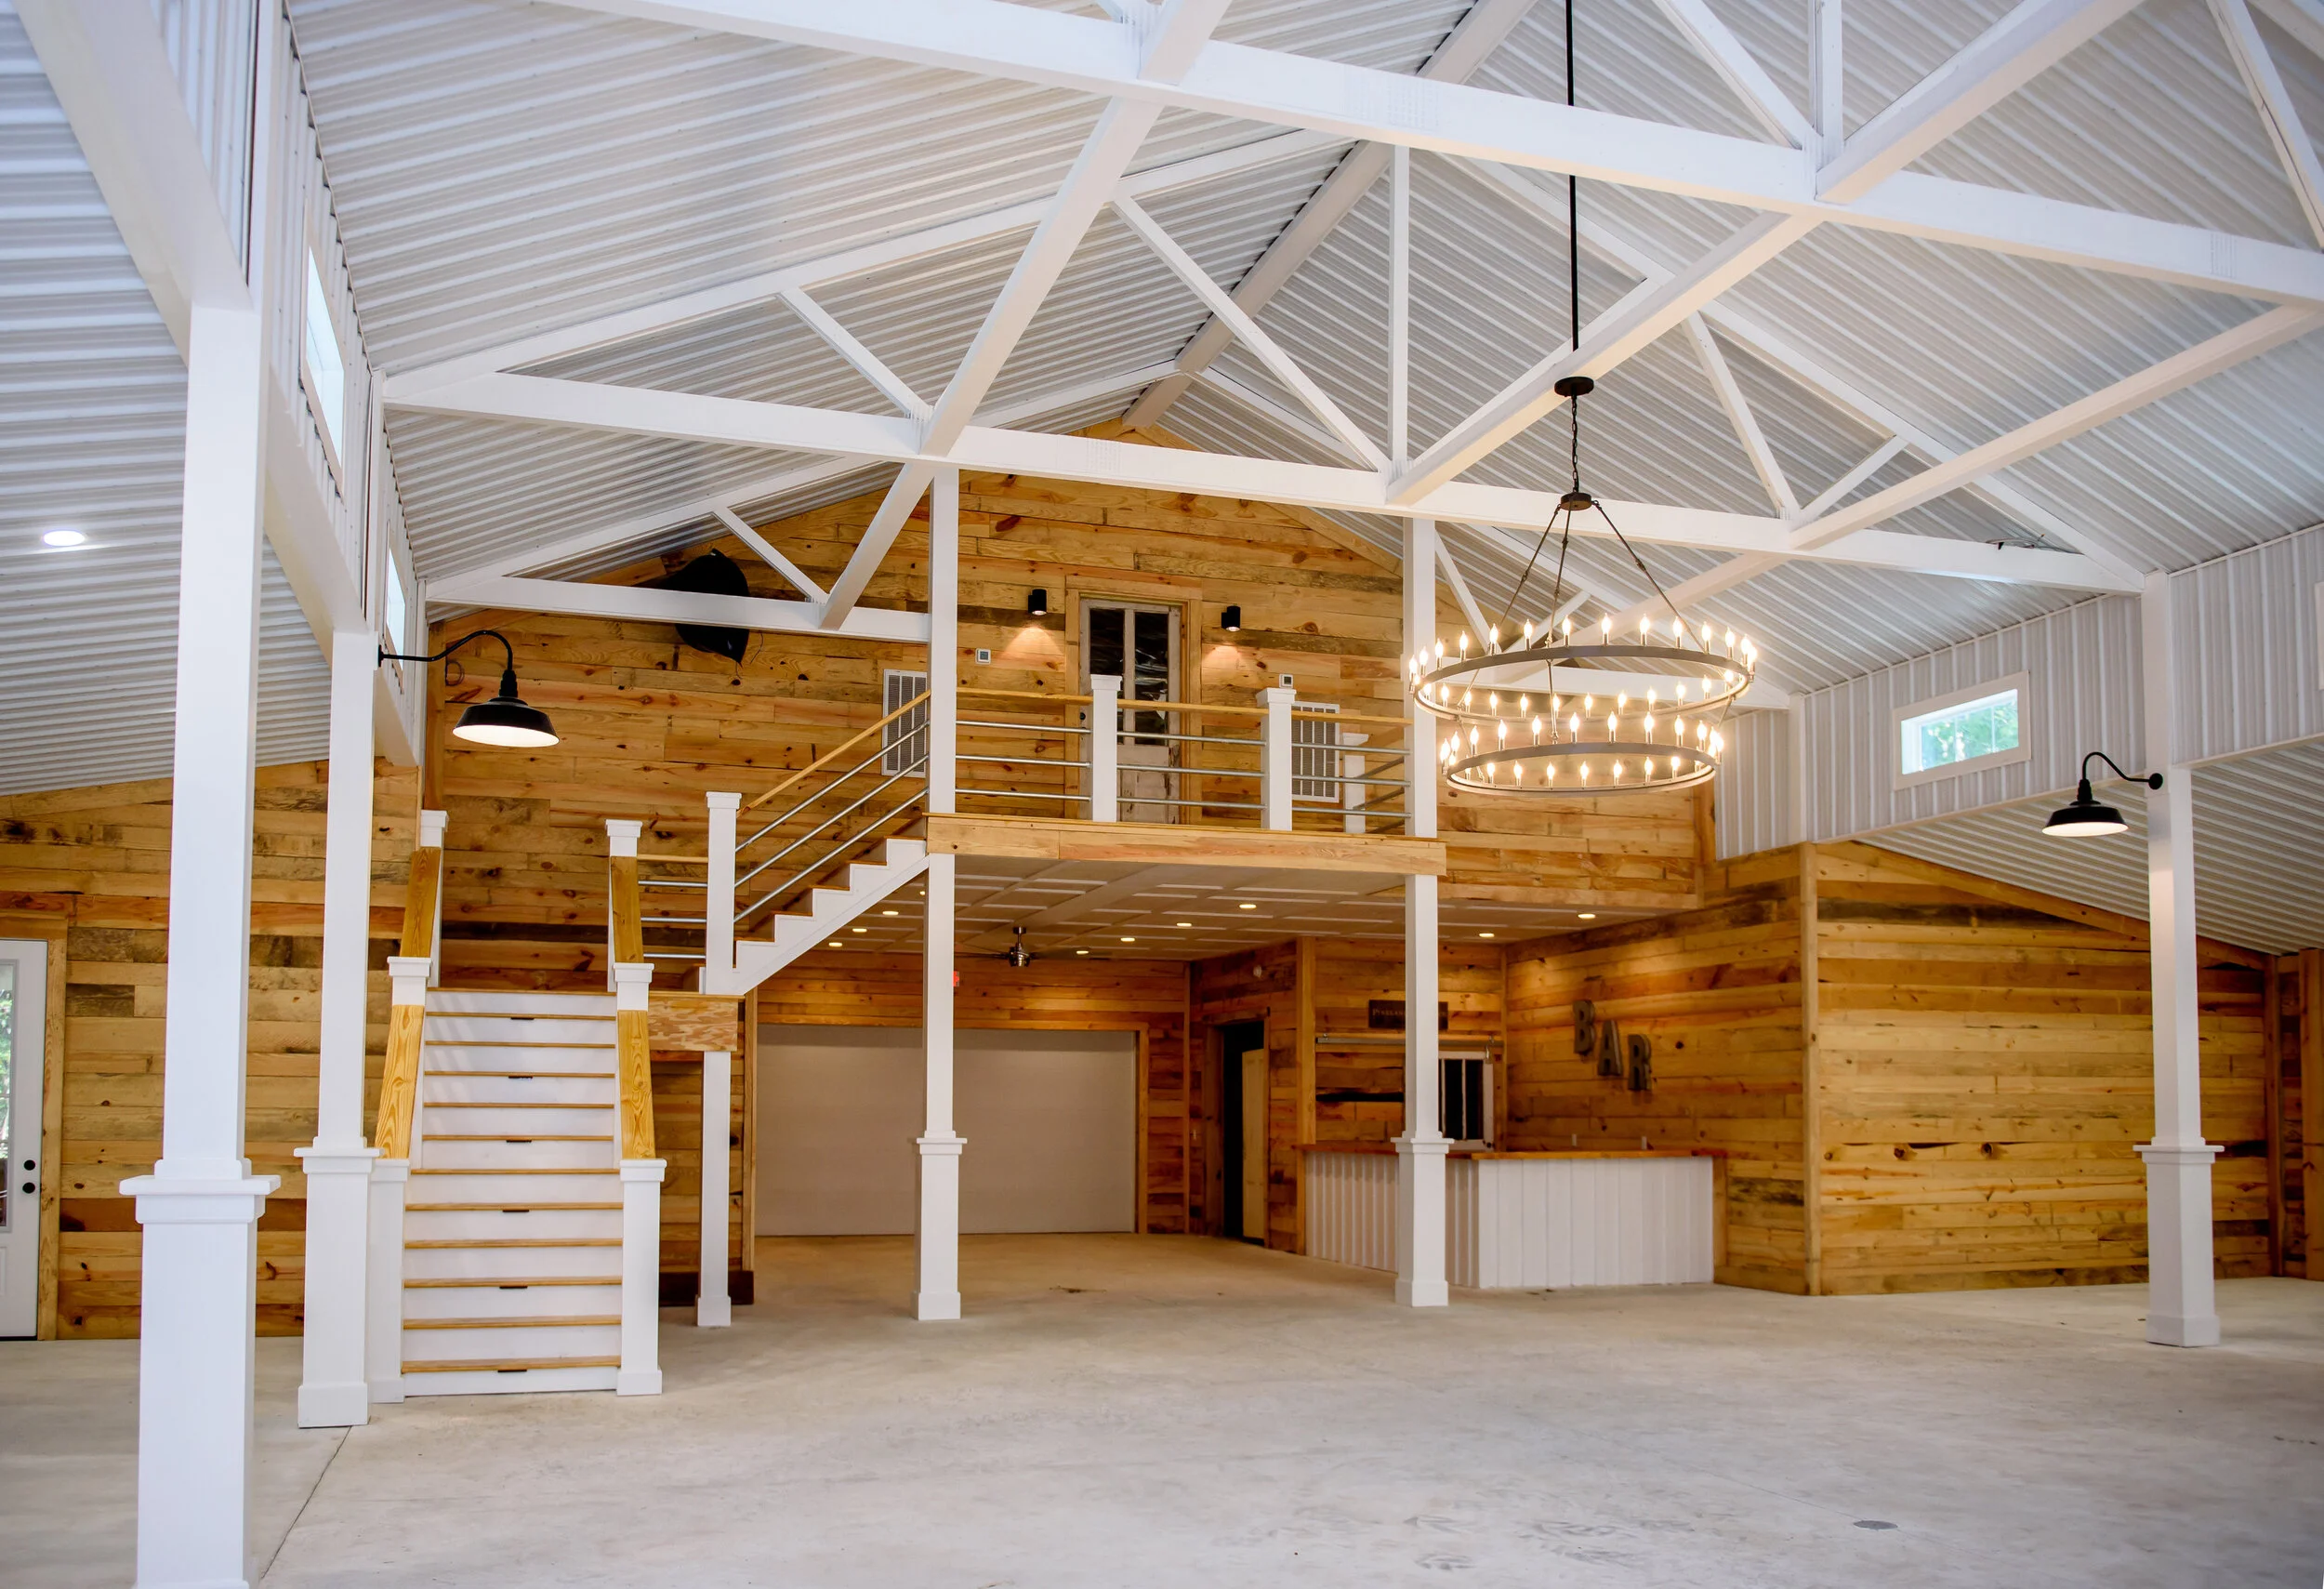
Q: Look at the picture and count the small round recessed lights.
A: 11